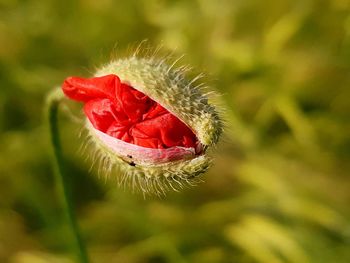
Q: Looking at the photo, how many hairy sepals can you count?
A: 2